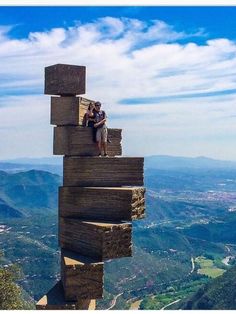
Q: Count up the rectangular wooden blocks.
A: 8